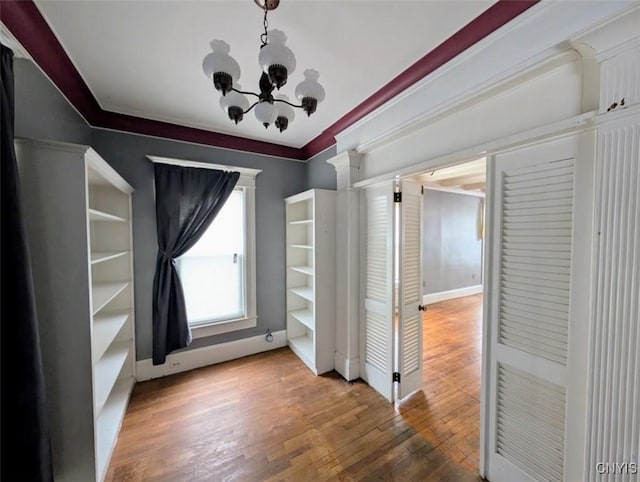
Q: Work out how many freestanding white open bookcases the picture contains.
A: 2